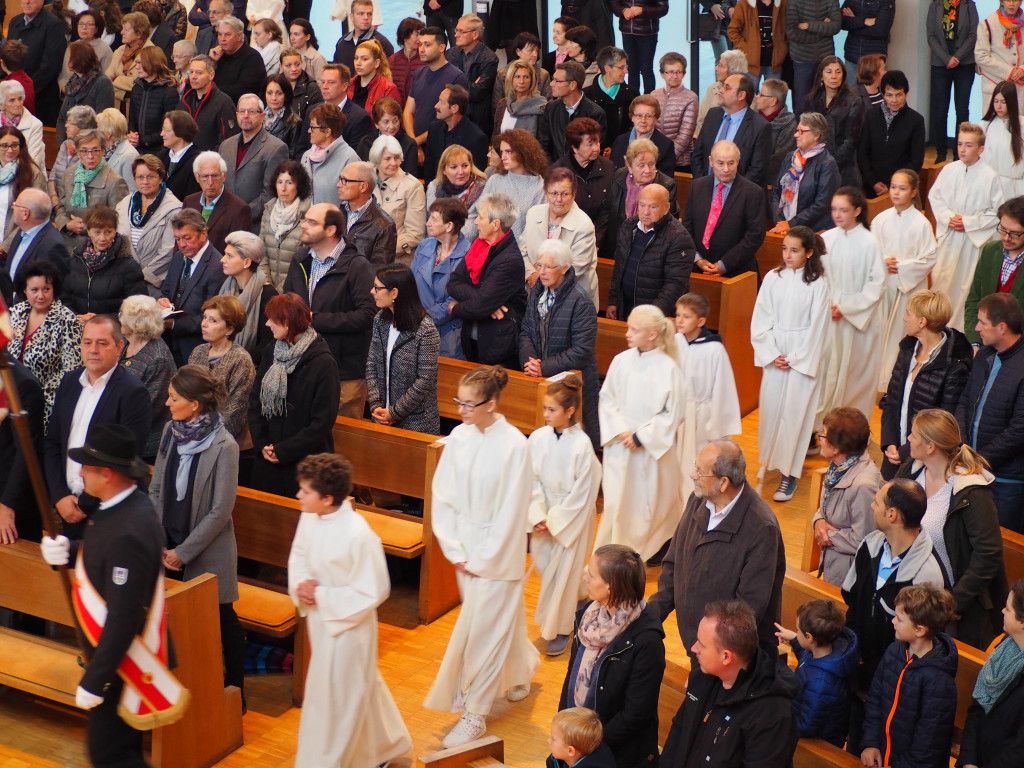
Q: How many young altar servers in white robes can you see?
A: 10